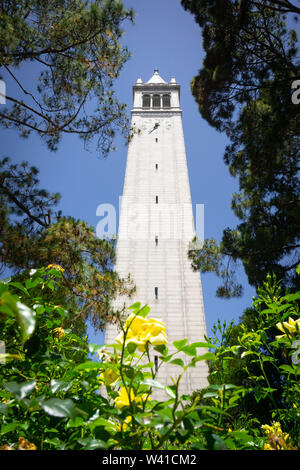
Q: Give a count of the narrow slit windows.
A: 6